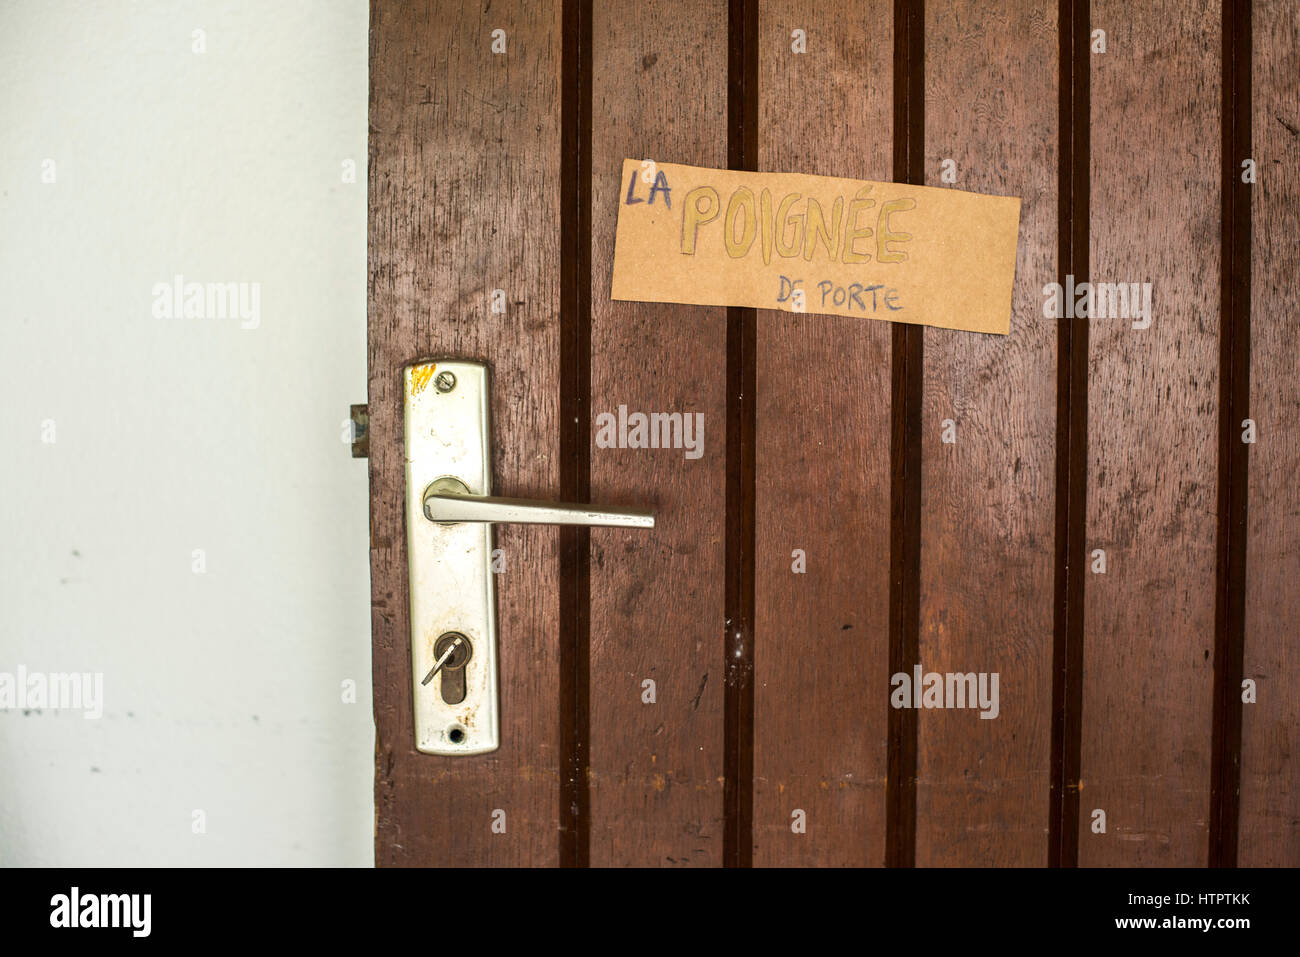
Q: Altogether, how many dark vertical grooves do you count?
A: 5